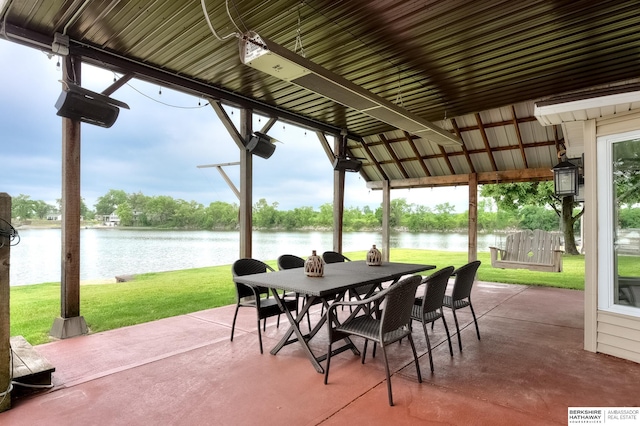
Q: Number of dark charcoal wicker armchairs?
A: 6